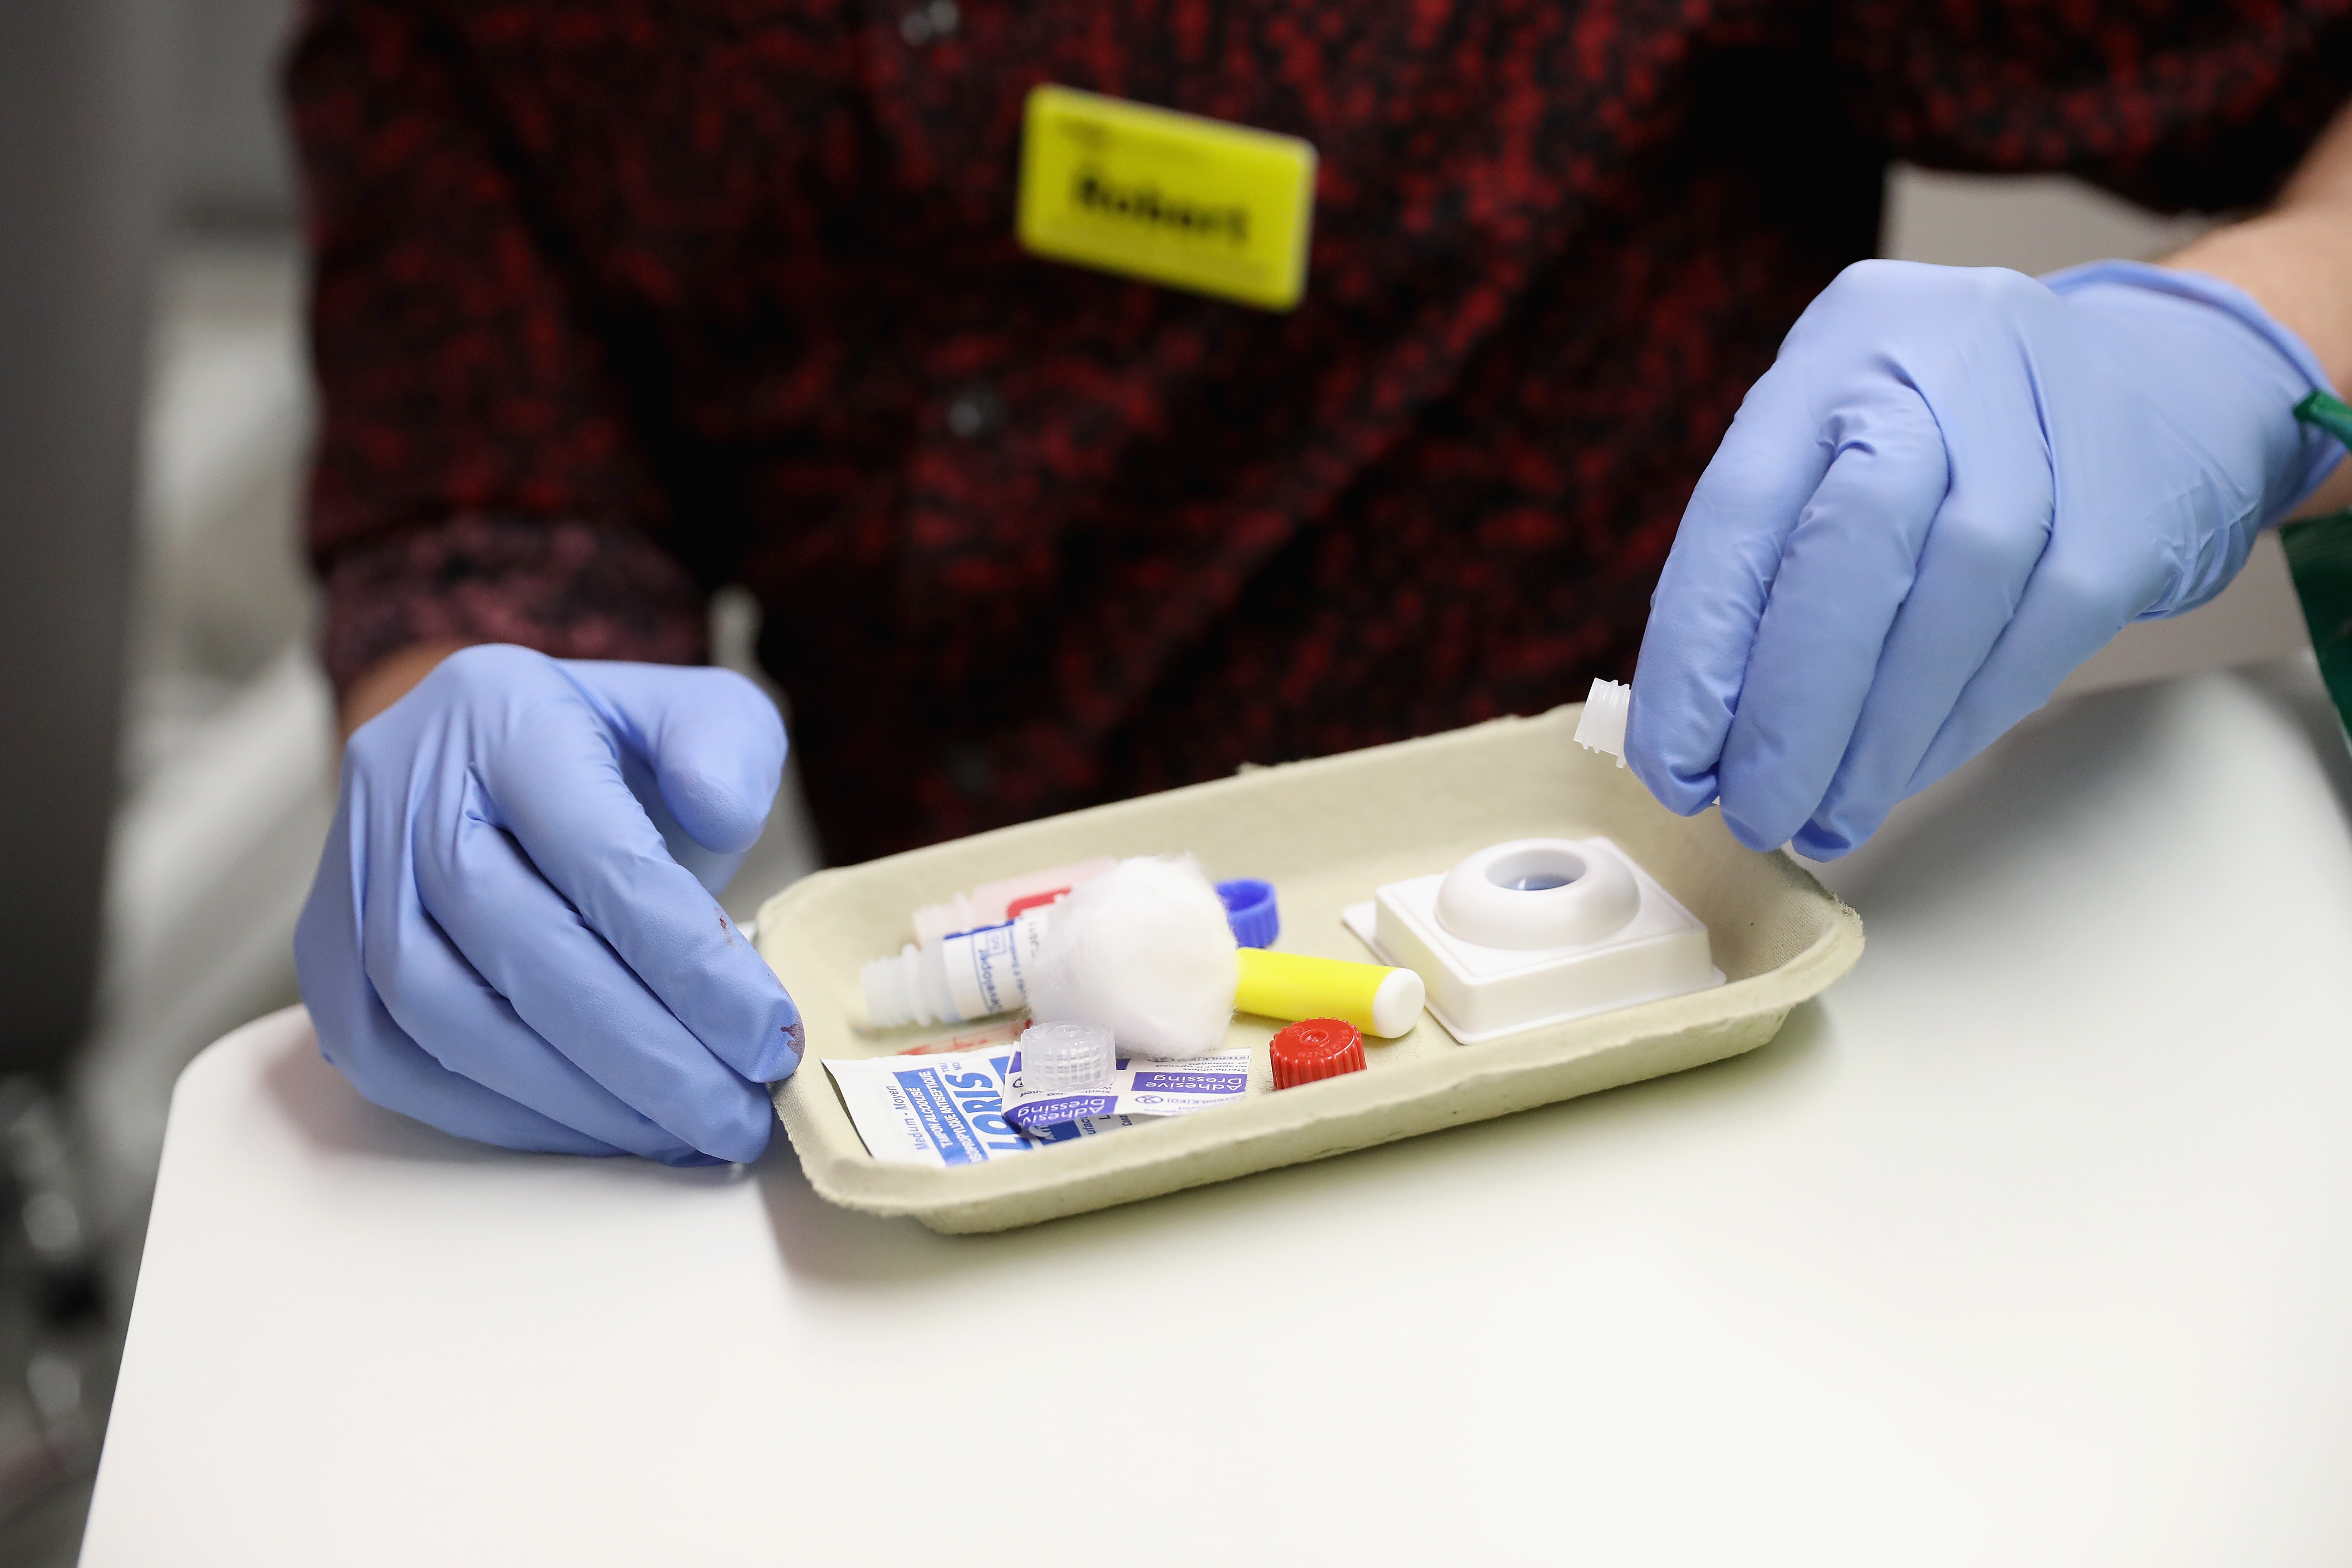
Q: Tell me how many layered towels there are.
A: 0